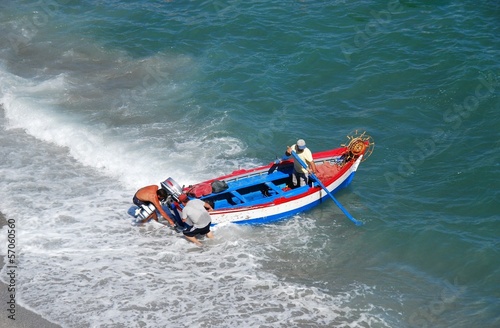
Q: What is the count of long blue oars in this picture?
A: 1